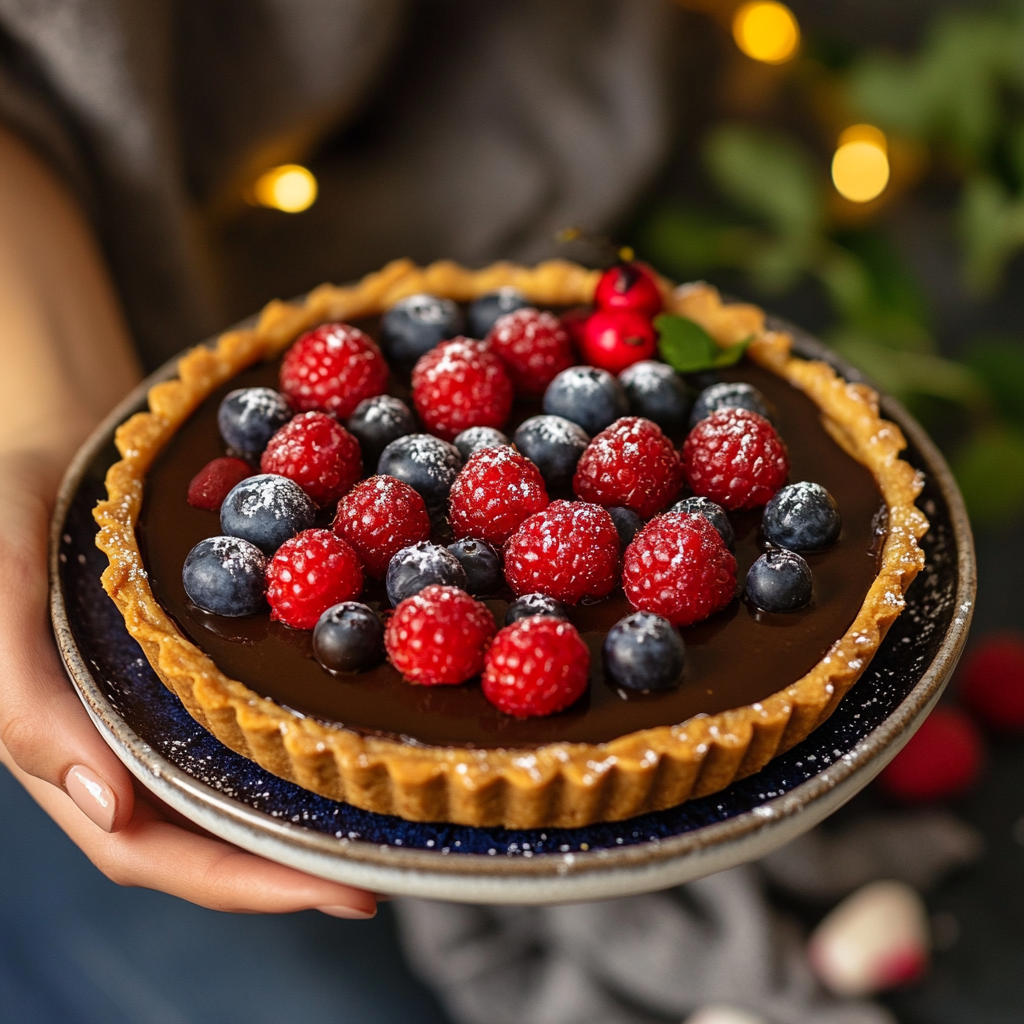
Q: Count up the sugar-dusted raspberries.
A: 13